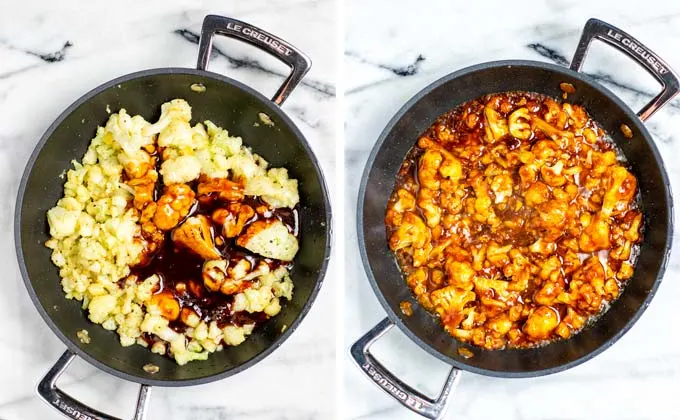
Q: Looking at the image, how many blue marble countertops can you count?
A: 0